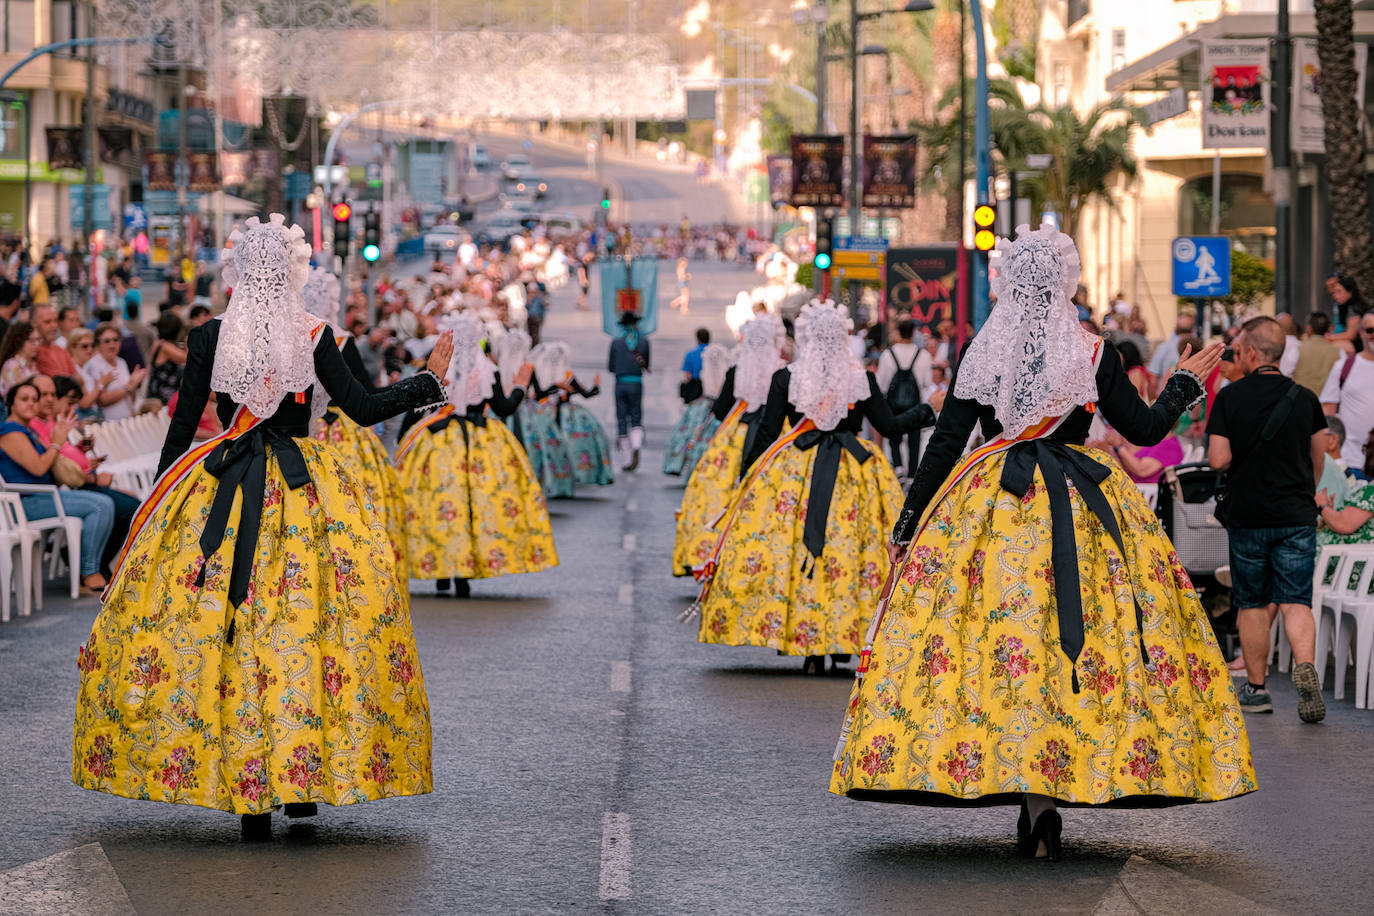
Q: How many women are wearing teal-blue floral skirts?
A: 4